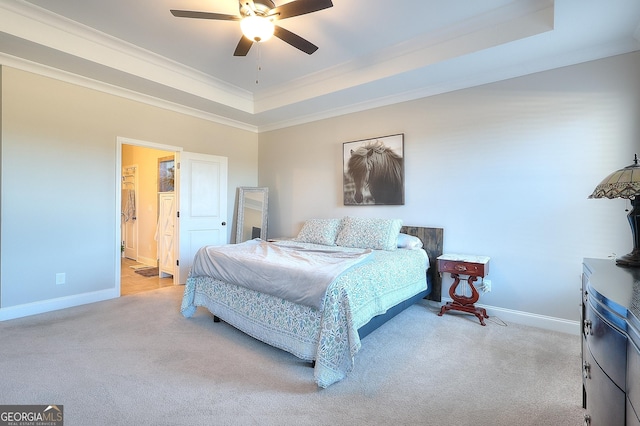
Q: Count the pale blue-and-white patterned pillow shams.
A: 2